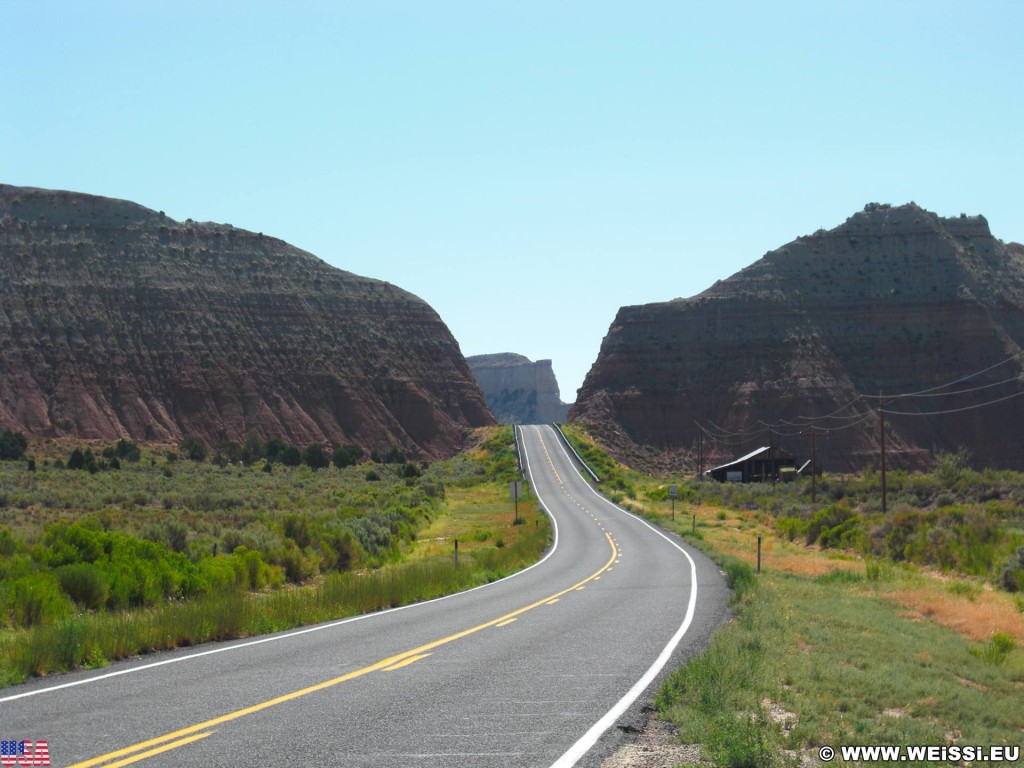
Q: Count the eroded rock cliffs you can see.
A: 3